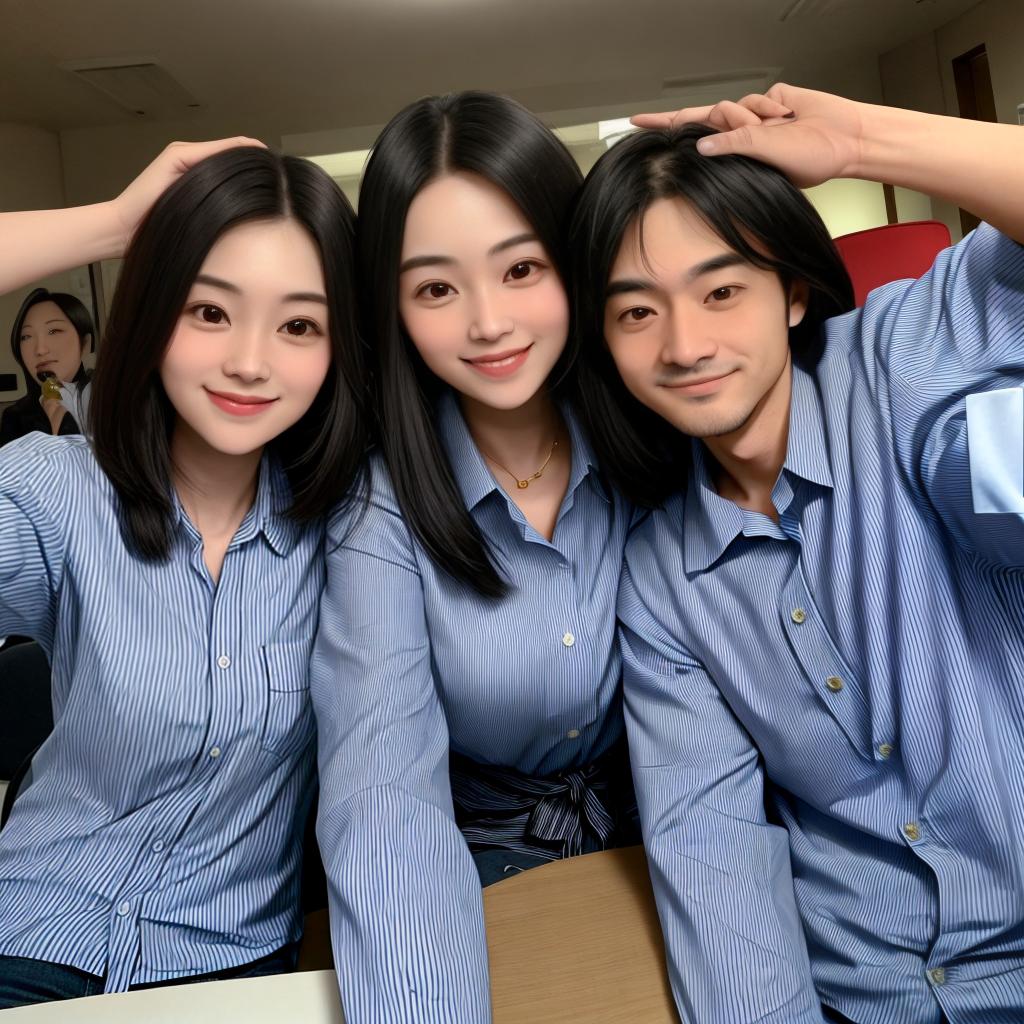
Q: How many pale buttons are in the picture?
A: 11